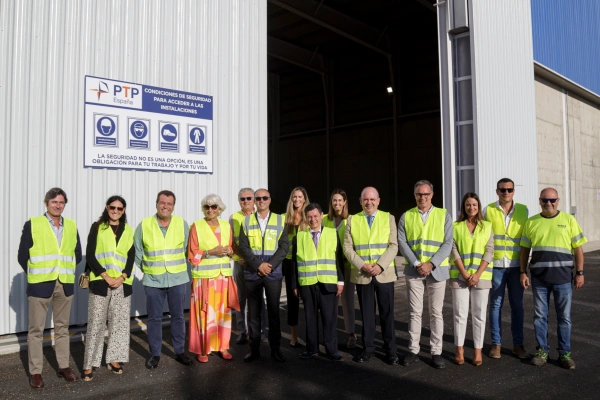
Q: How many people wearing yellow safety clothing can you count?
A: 14